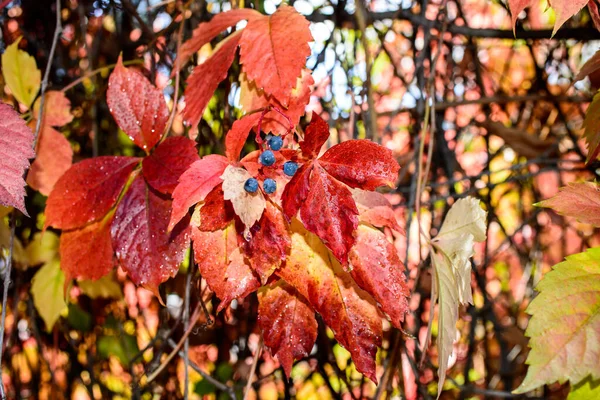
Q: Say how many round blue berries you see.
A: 5